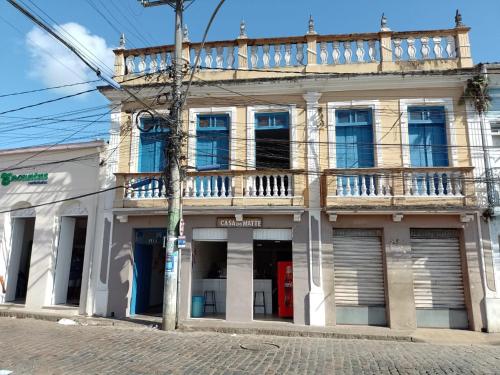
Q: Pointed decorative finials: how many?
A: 6